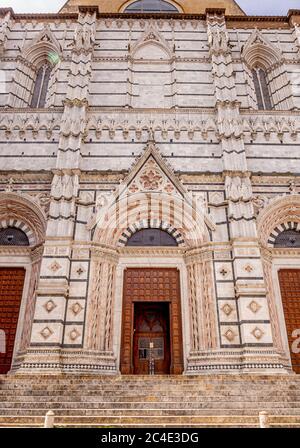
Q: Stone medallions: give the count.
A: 12